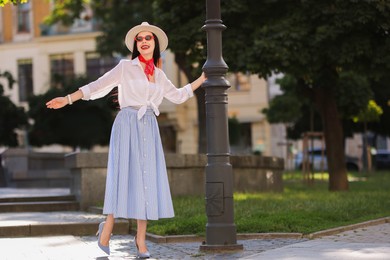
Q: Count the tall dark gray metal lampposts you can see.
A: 1